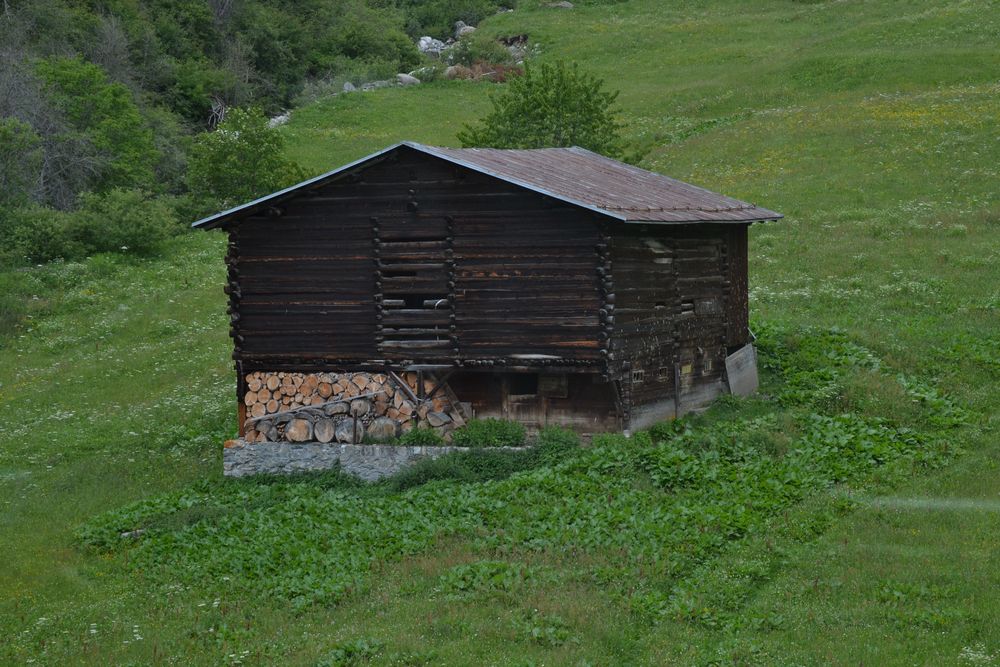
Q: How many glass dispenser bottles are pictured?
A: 0